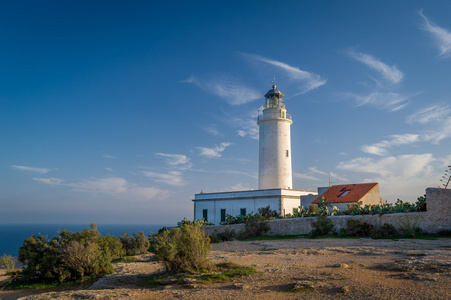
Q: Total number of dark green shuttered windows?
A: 3